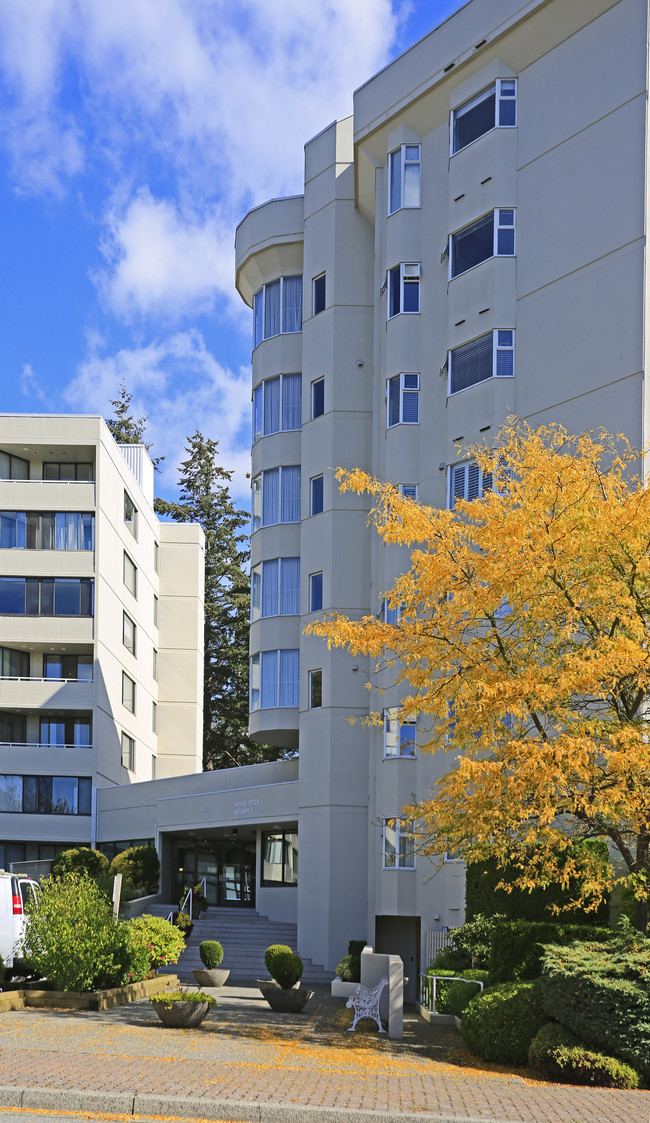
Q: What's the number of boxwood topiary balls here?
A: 3